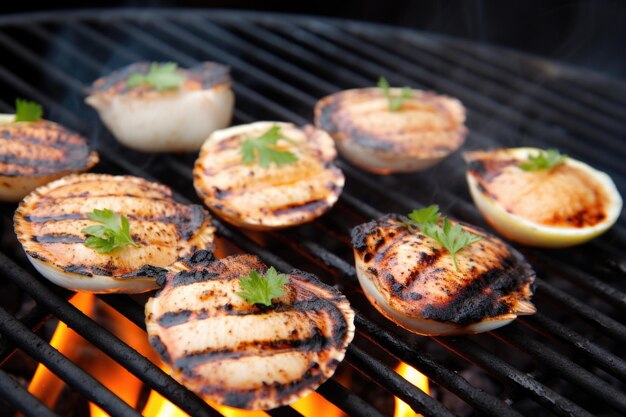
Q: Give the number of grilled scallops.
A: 8